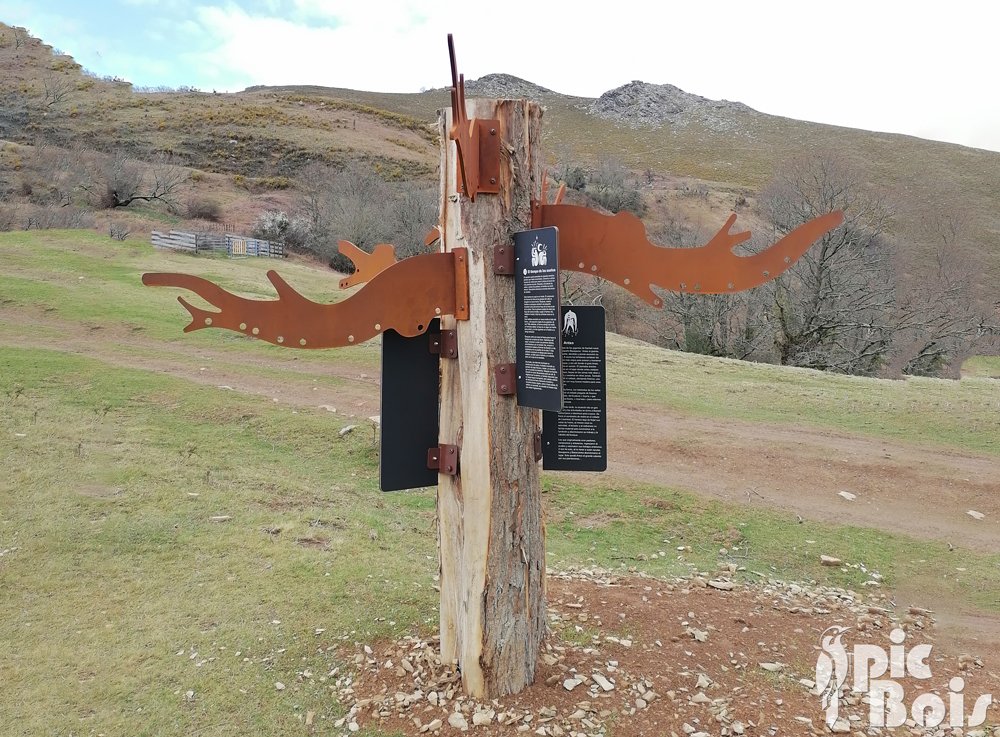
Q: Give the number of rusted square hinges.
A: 5